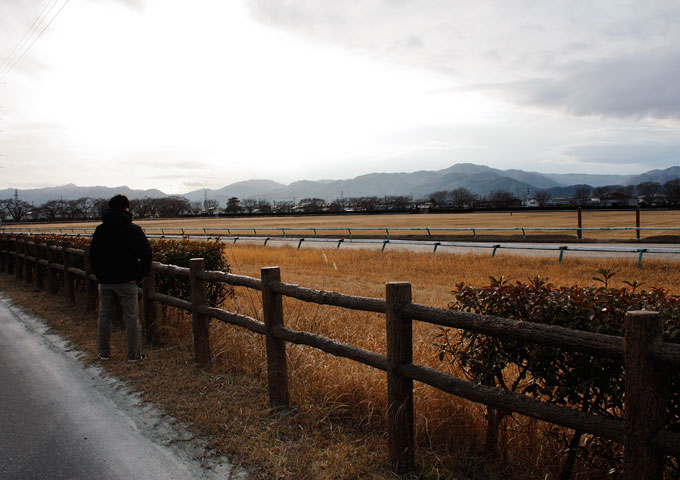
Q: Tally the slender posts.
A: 2